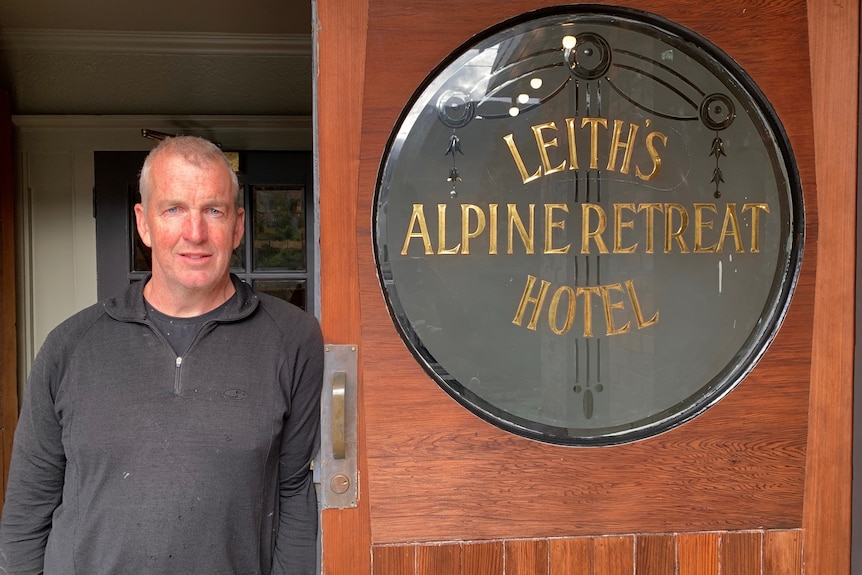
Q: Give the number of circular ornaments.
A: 3